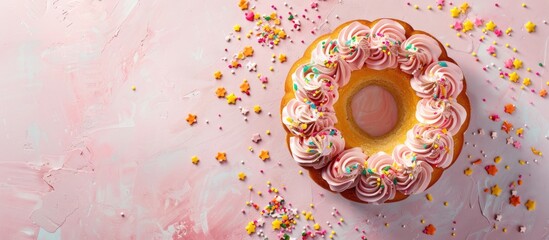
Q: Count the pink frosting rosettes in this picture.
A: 13